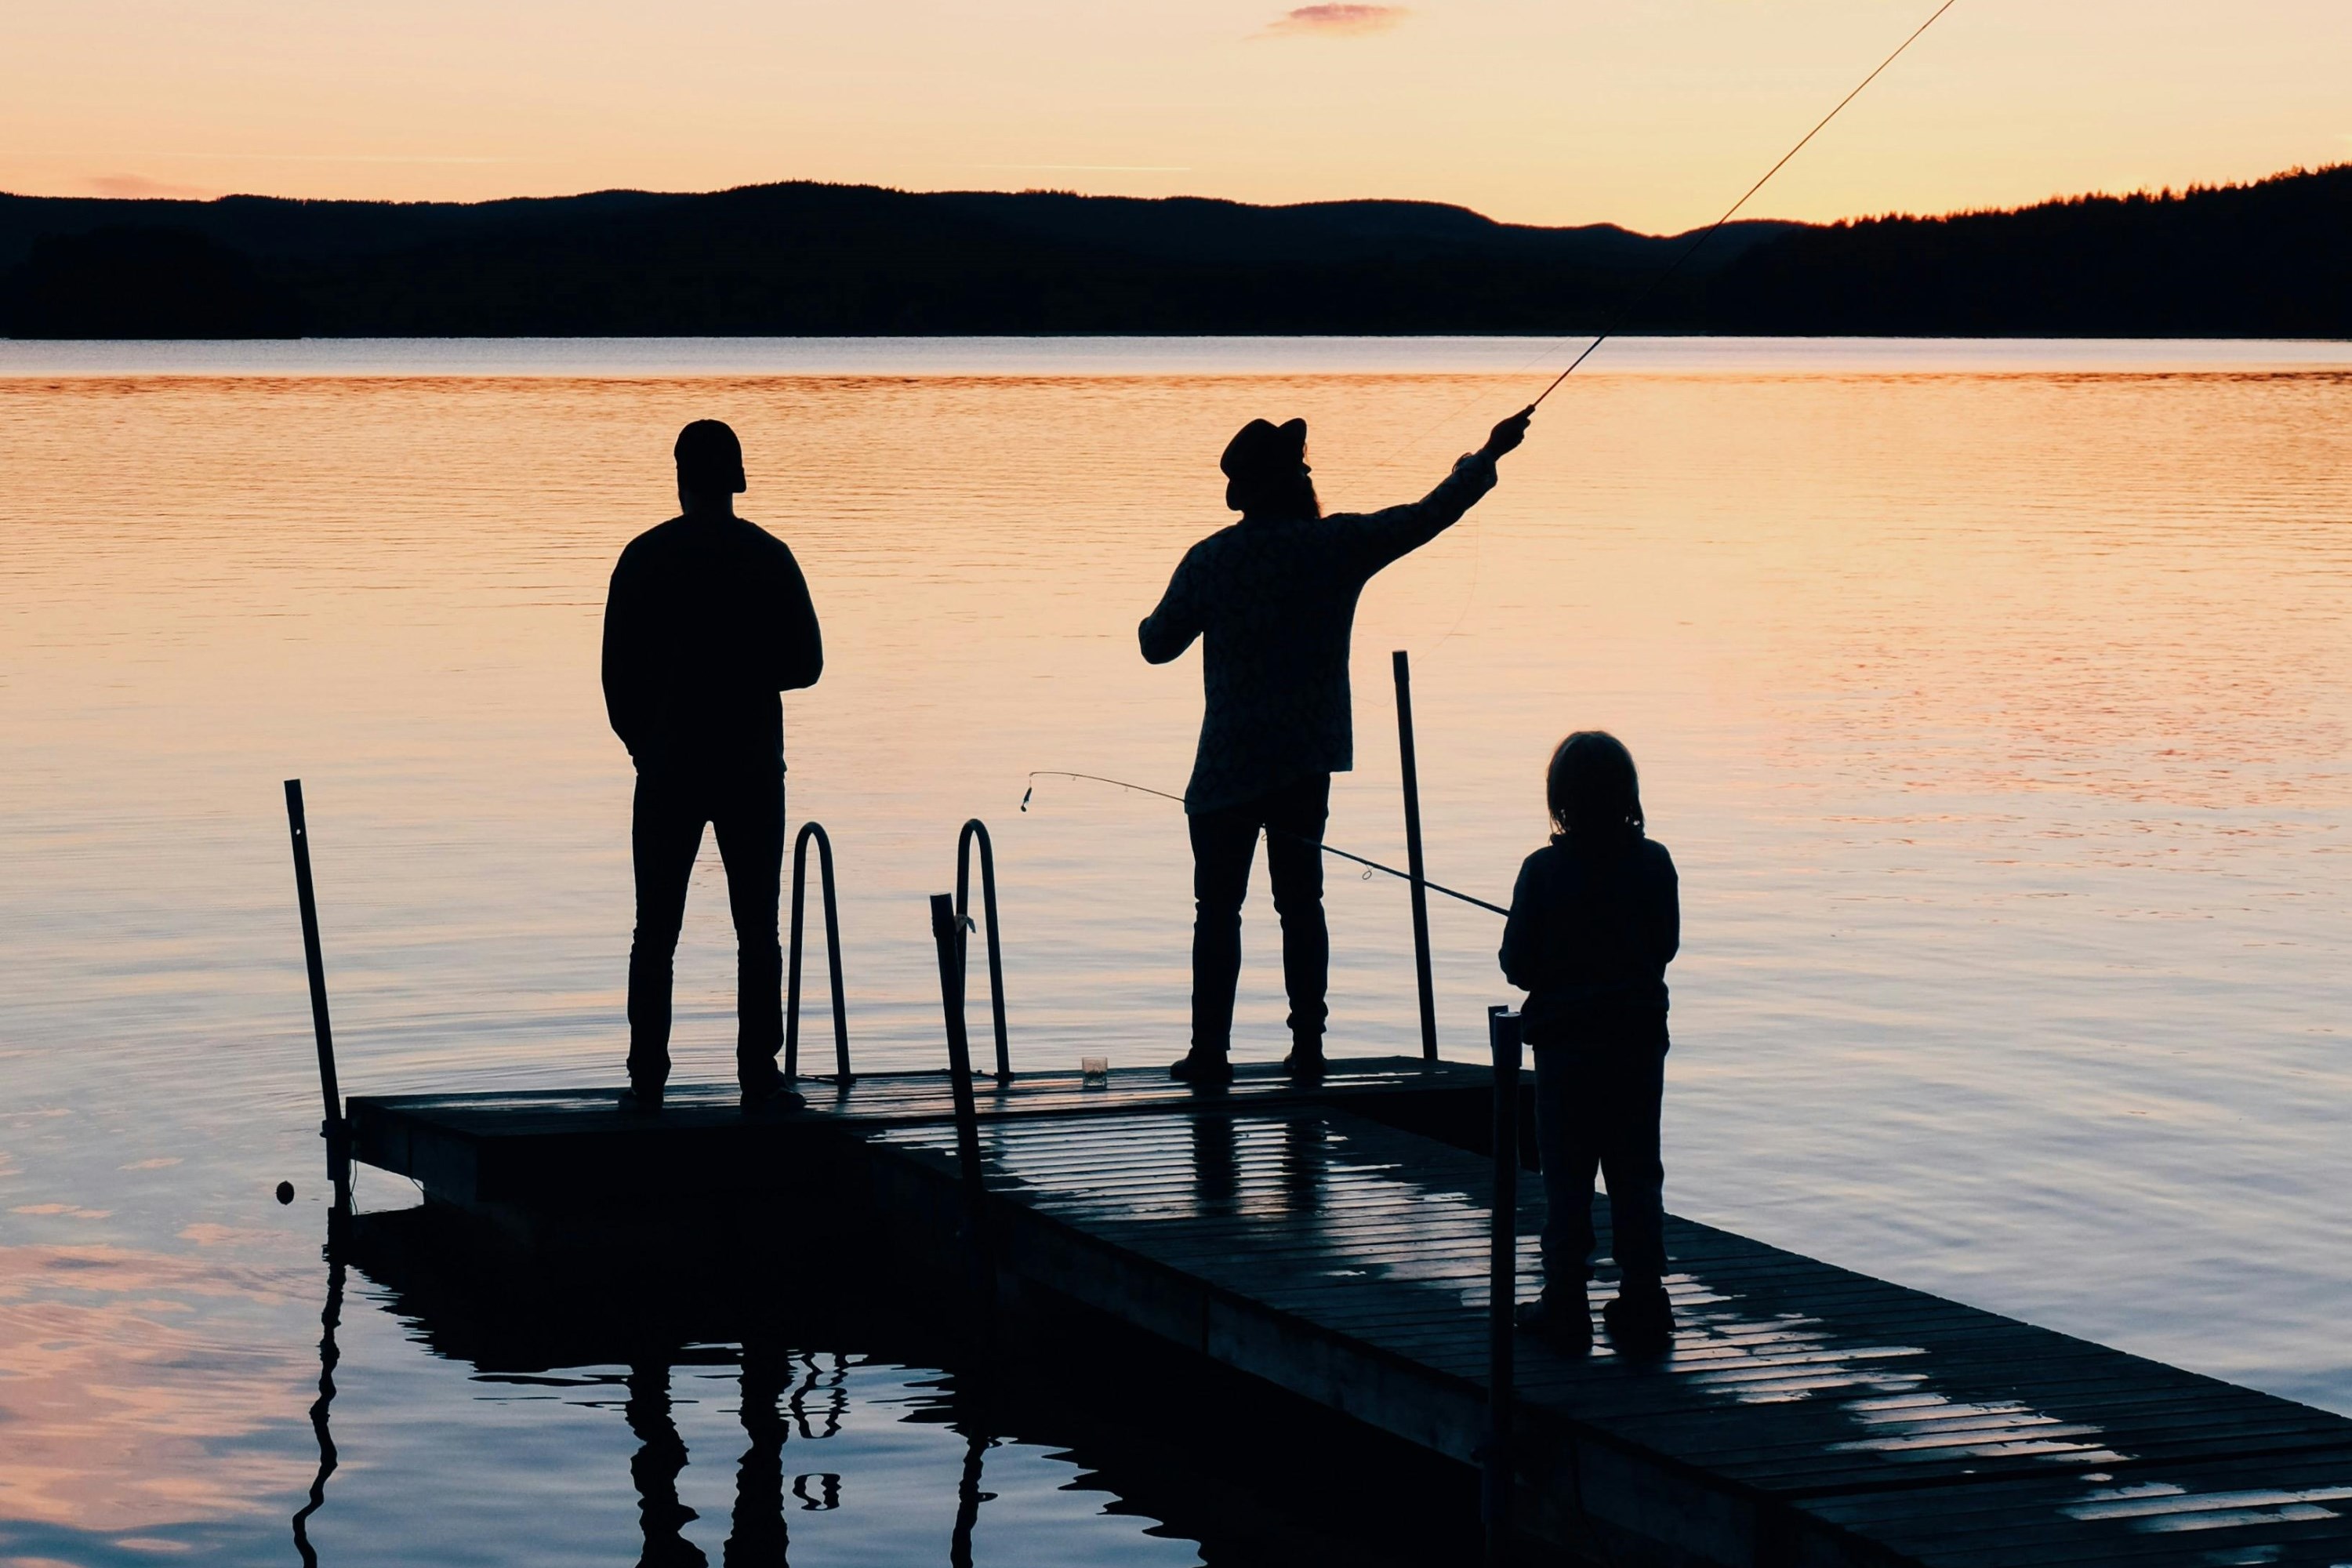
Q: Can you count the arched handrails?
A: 2